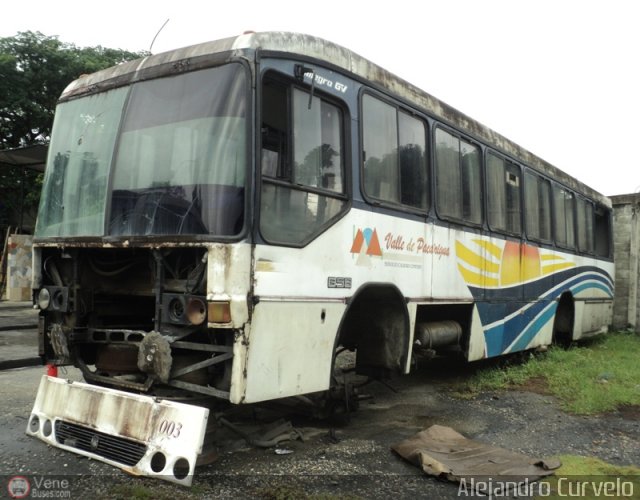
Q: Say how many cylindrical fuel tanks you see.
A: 1